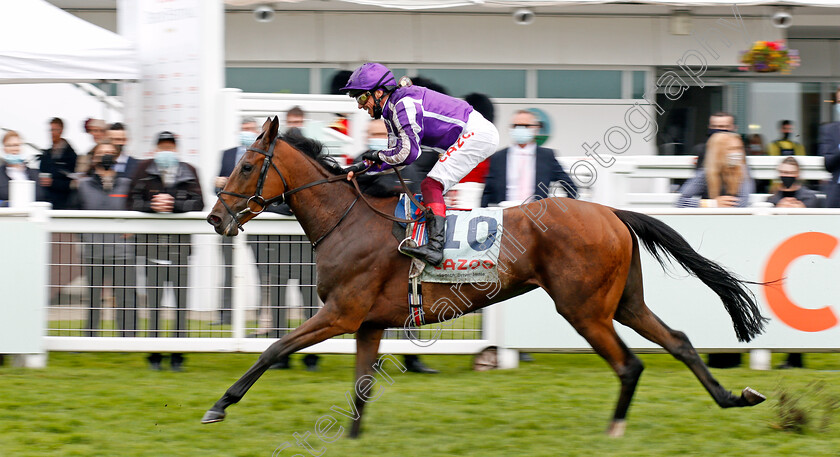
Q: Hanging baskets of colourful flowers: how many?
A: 1